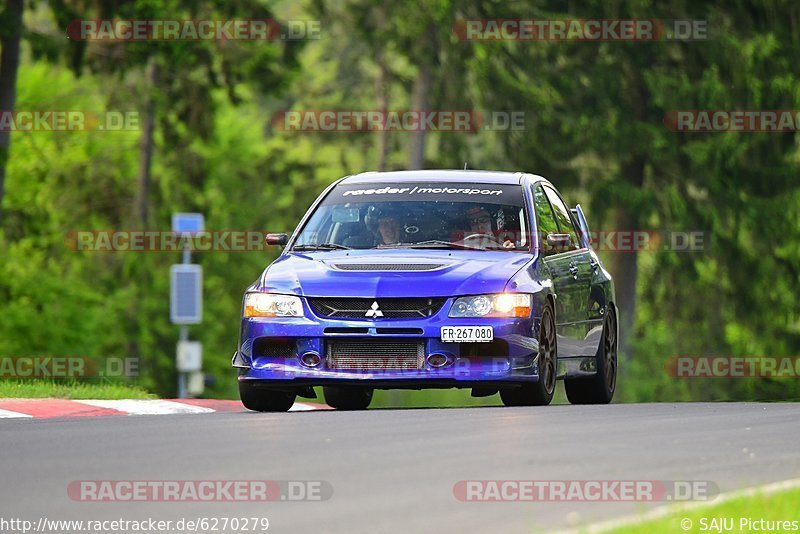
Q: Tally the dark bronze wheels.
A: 2